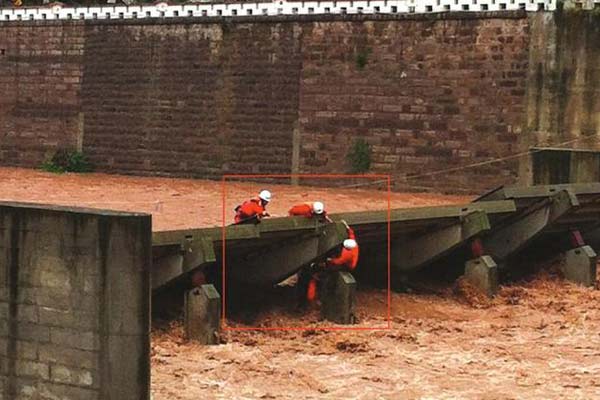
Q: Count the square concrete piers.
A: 4